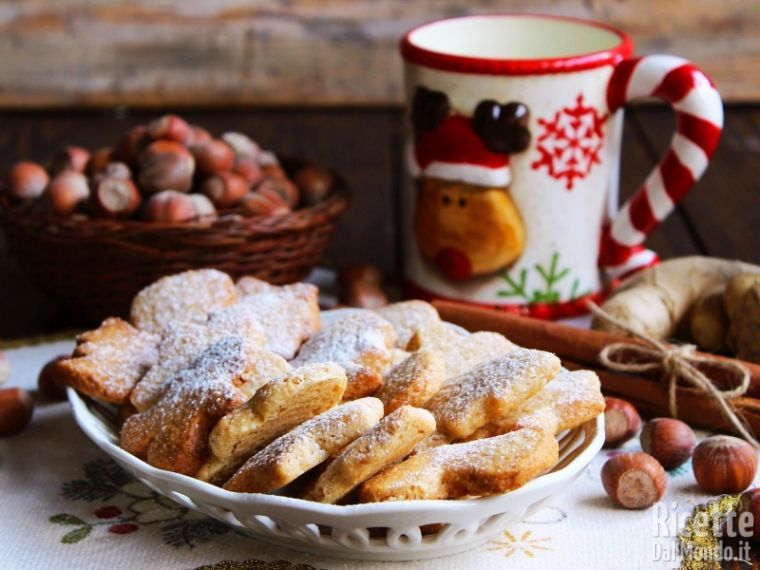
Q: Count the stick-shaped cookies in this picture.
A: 0